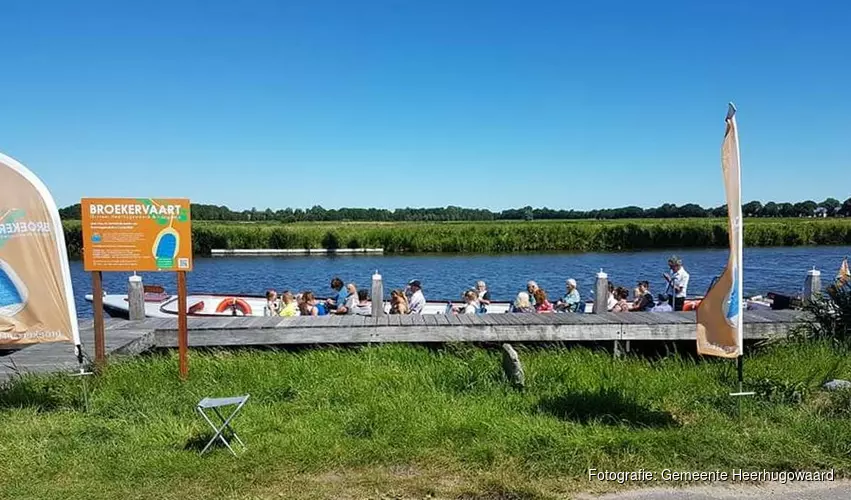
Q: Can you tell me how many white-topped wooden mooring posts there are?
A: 4